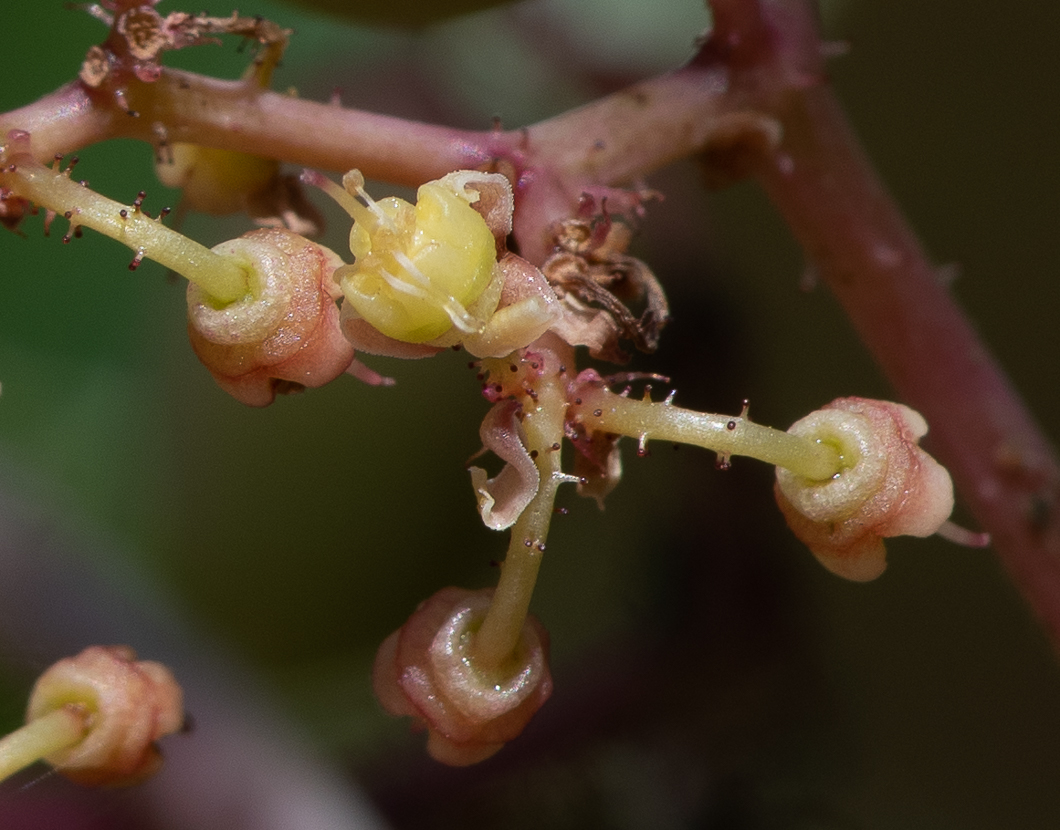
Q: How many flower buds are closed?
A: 4